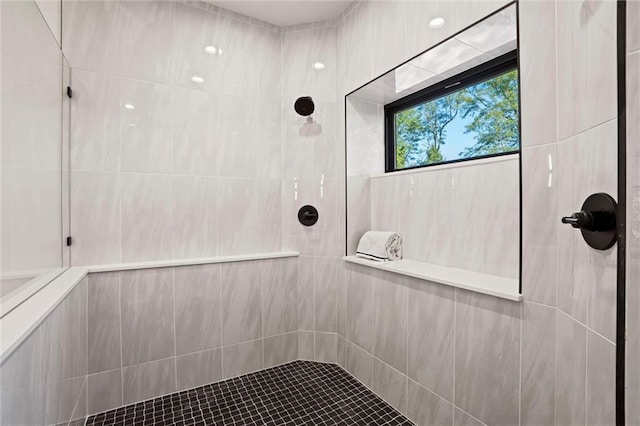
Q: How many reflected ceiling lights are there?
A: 5